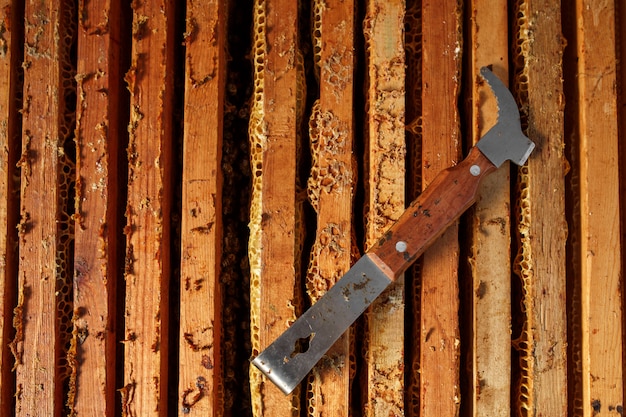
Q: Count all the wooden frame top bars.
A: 12